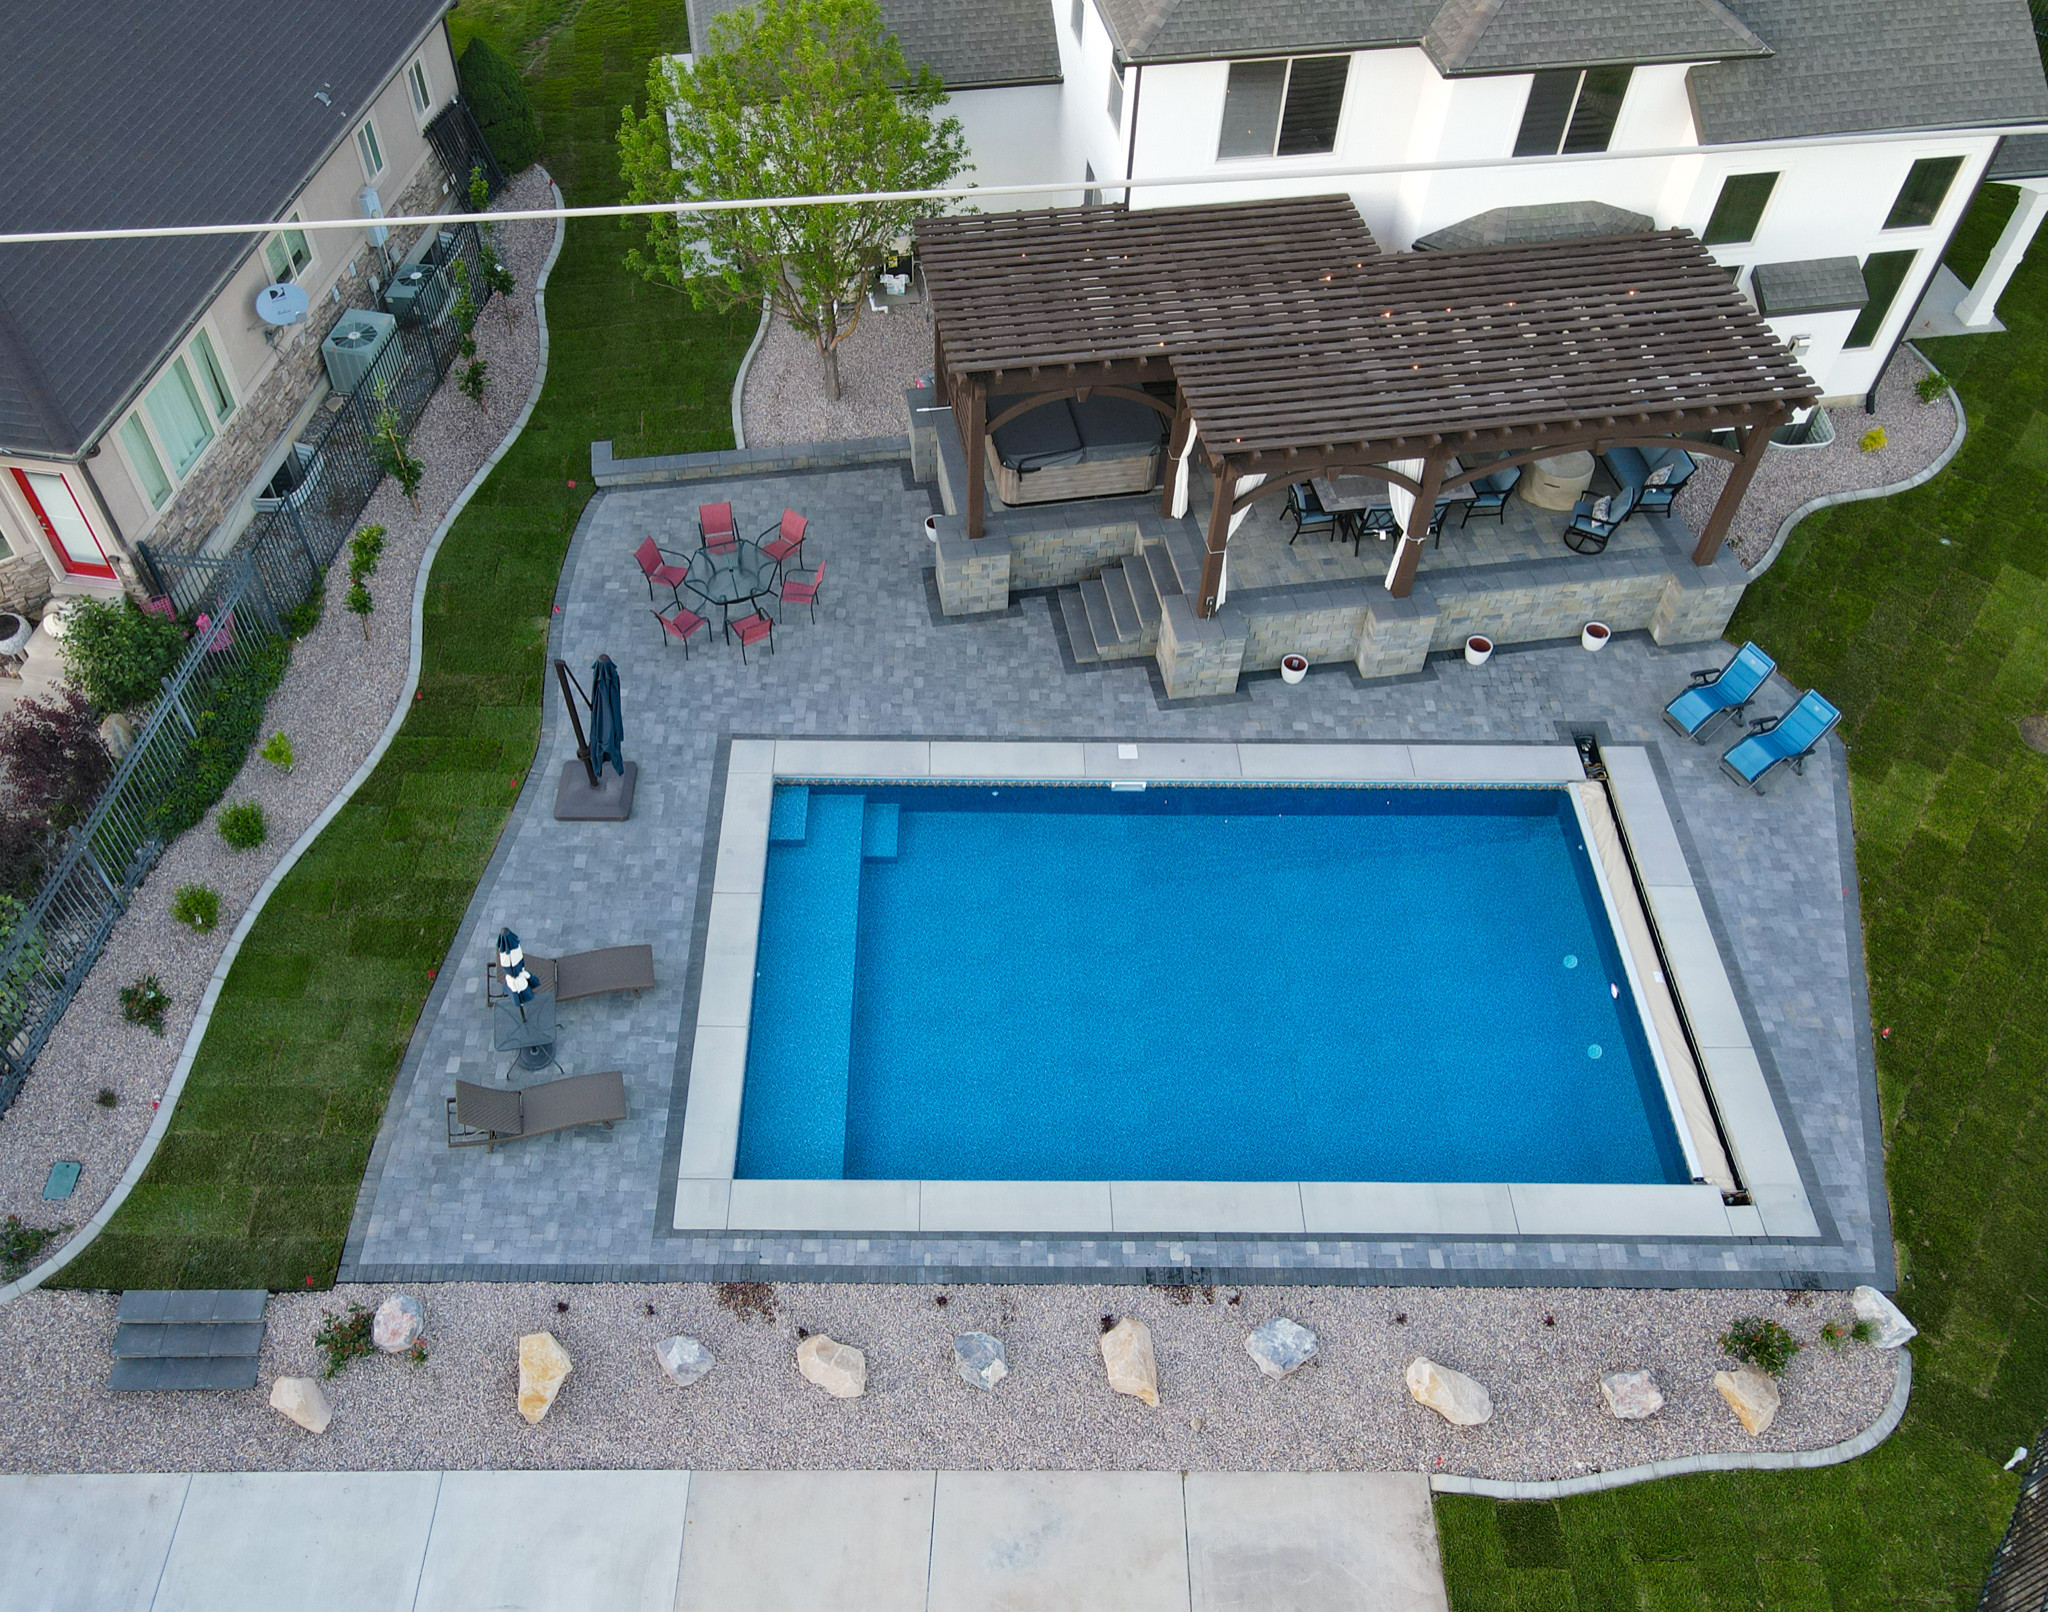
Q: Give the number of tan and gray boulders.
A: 12